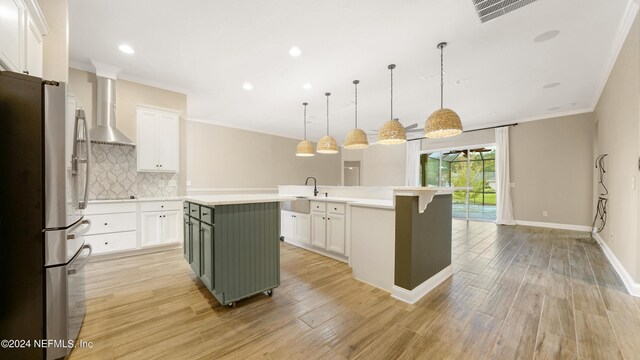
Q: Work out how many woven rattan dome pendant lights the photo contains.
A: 5